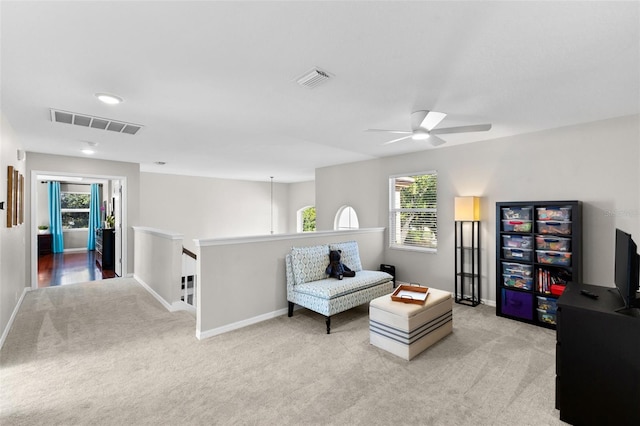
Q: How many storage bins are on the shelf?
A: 13